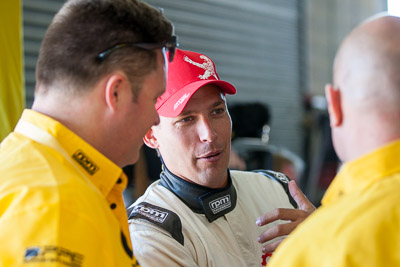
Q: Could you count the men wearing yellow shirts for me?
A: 2